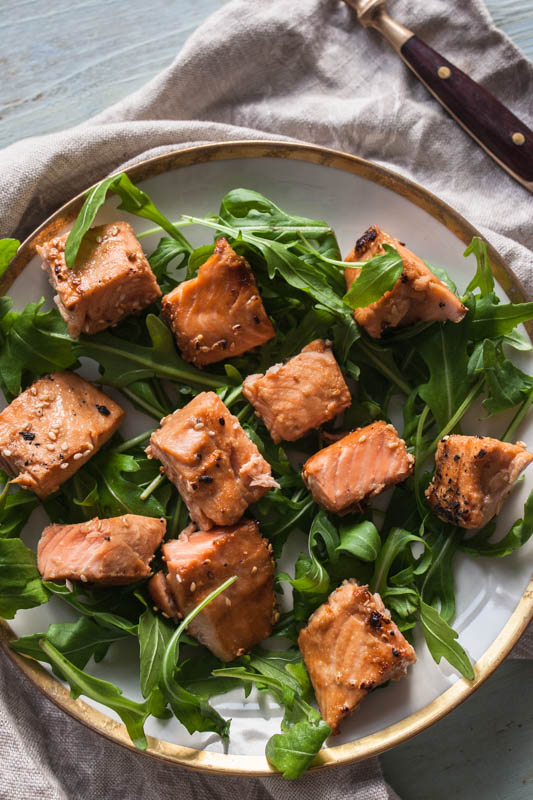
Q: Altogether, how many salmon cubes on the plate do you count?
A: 11